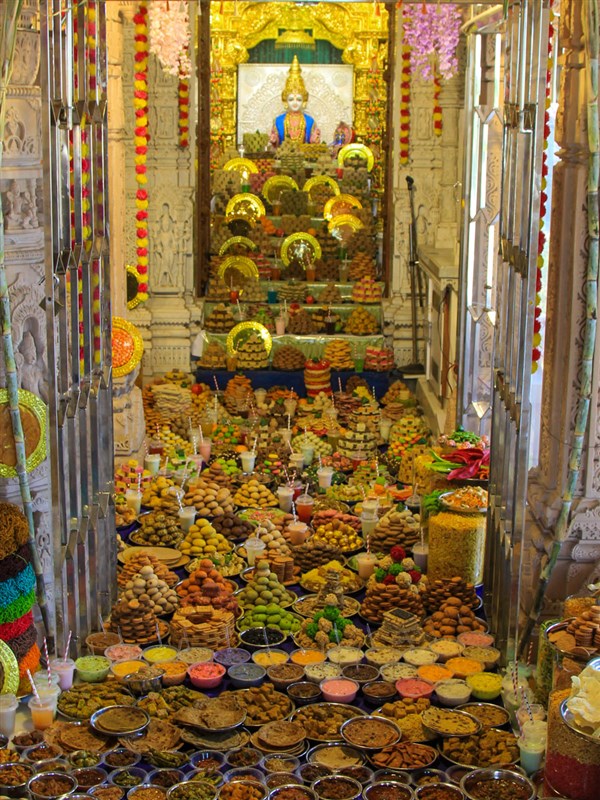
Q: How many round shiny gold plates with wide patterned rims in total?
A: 15